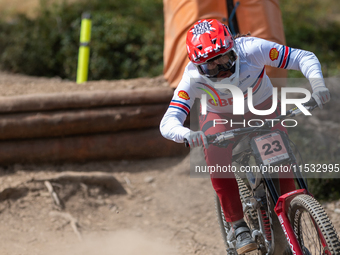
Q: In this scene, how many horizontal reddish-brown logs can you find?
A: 3